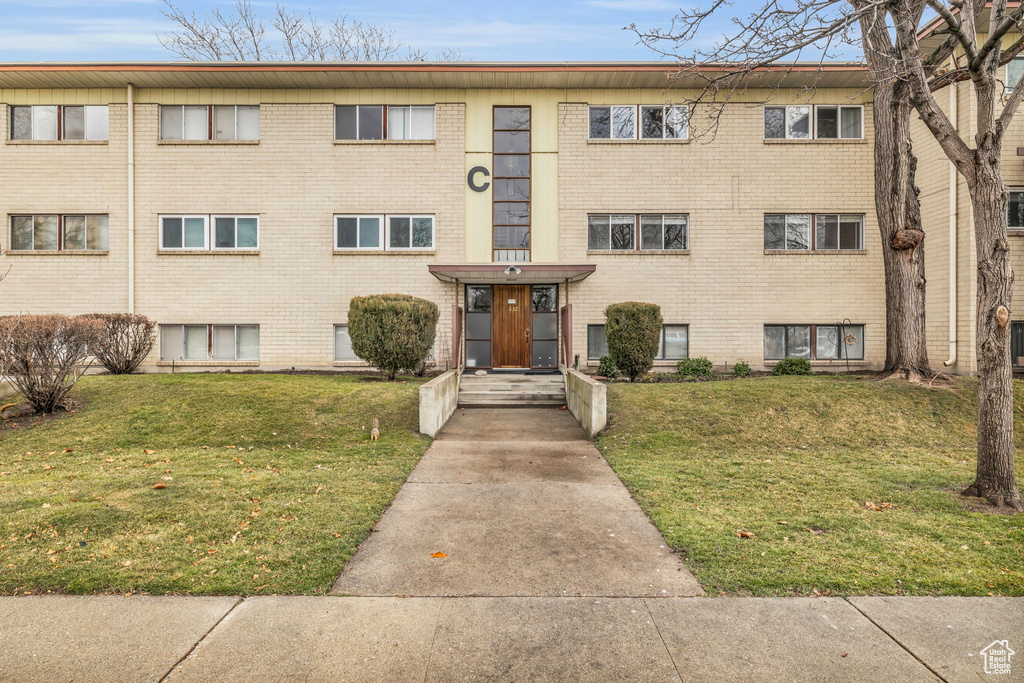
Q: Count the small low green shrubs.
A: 4